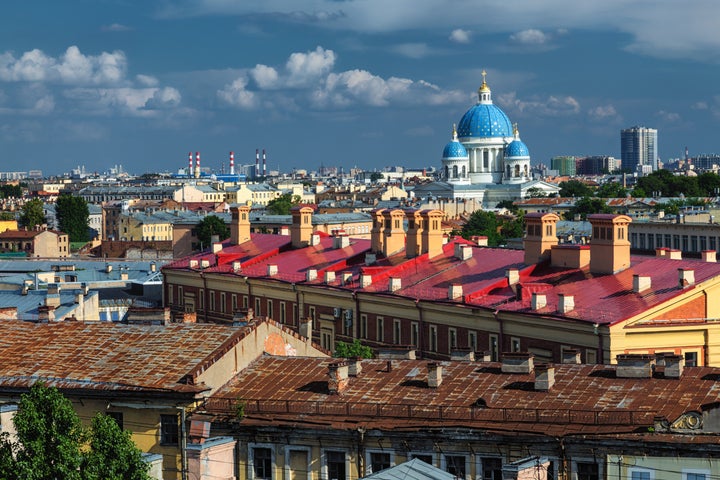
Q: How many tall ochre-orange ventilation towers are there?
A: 8